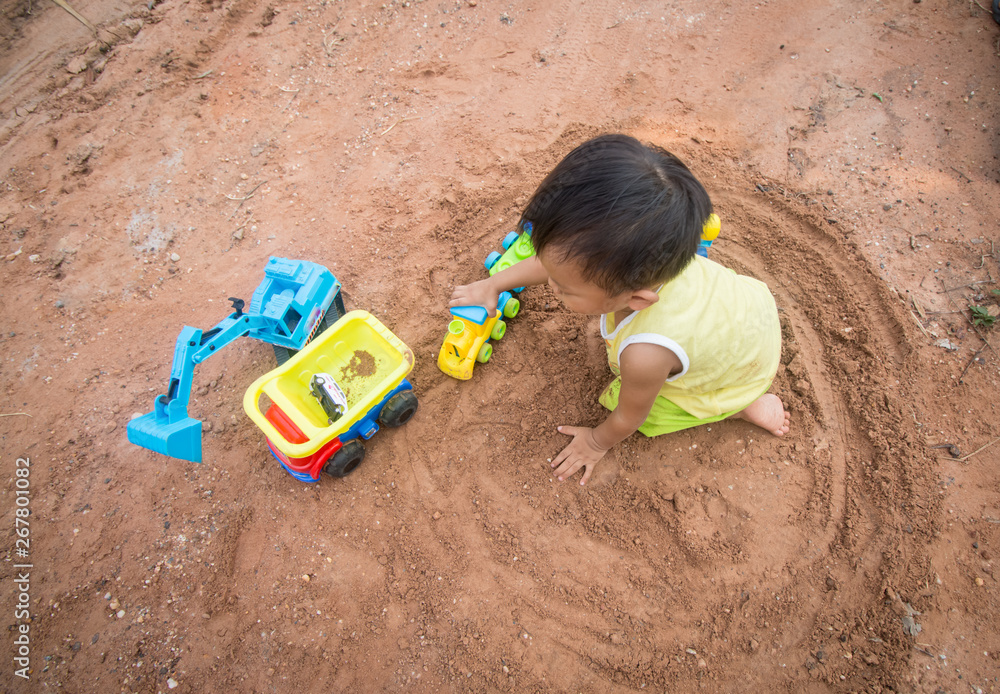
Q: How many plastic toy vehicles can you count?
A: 4